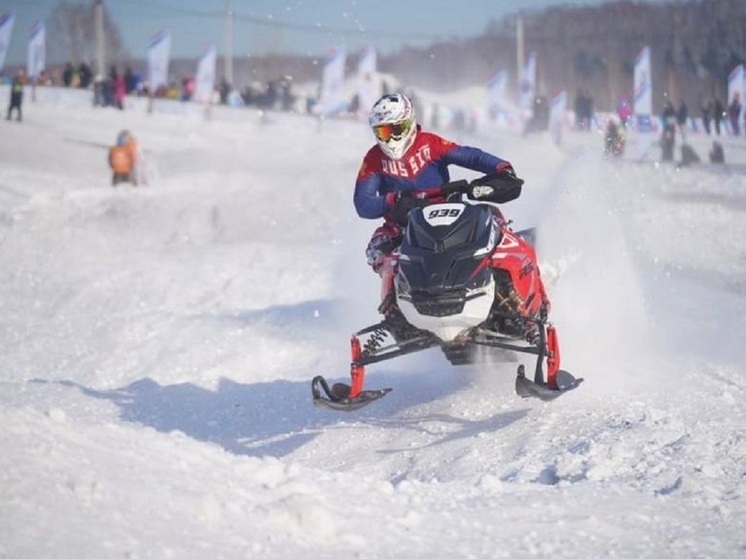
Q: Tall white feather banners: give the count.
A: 11